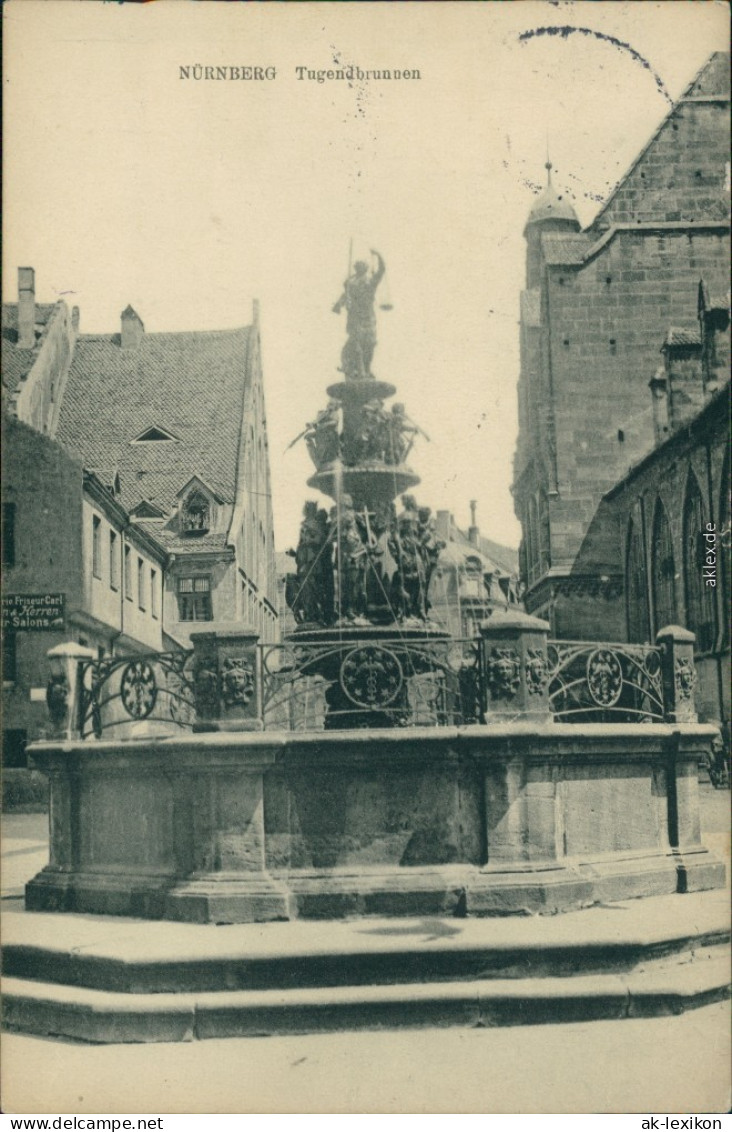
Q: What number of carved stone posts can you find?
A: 4